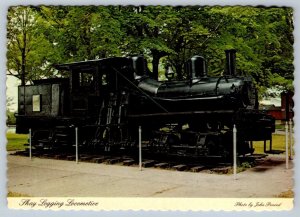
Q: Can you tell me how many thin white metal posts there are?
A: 6